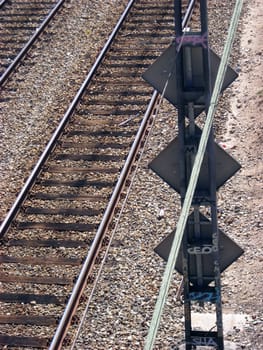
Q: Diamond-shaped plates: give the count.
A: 3